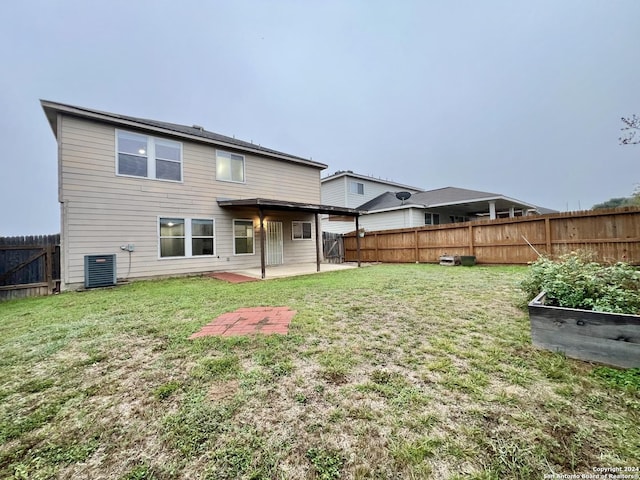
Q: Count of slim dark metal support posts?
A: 3